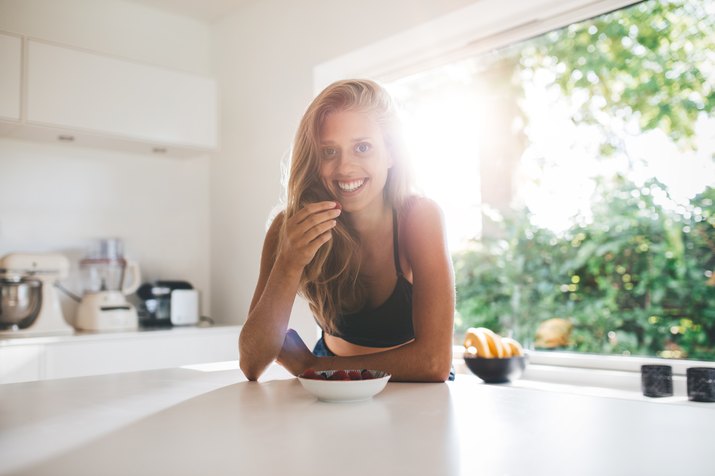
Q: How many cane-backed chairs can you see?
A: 0